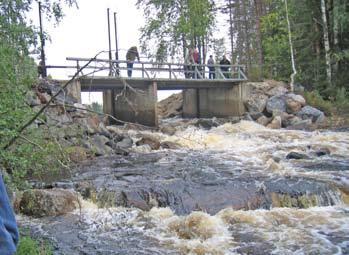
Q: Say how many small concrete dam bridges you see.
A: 1